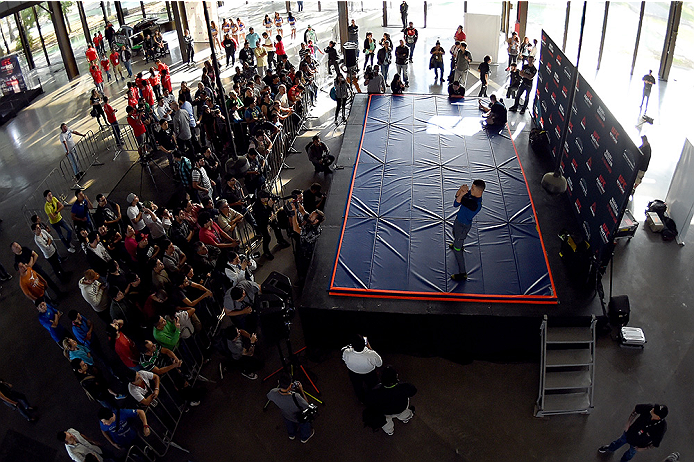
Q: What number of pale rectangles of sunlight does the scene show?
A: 2